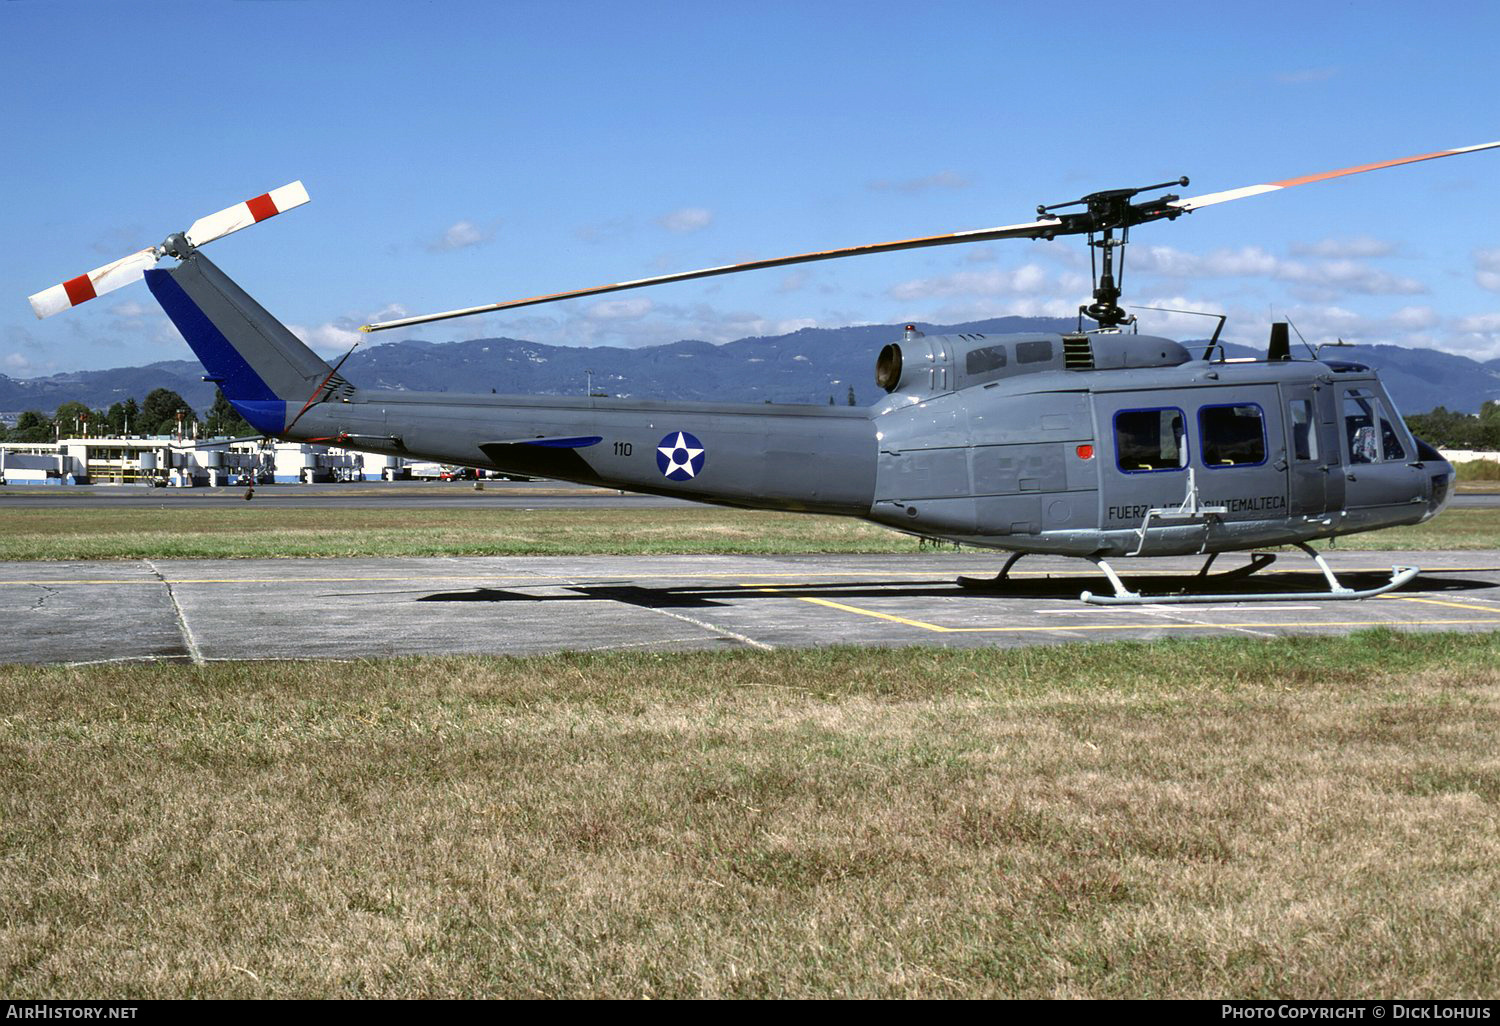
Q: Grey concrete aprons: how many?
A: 1